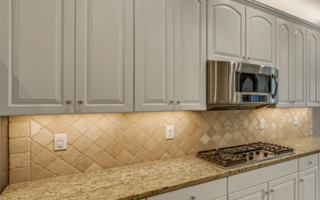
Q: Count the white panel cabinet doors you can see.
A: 12